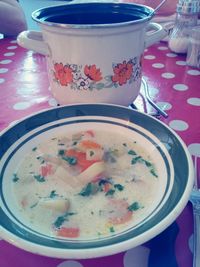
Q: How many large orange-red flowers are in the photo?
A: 3